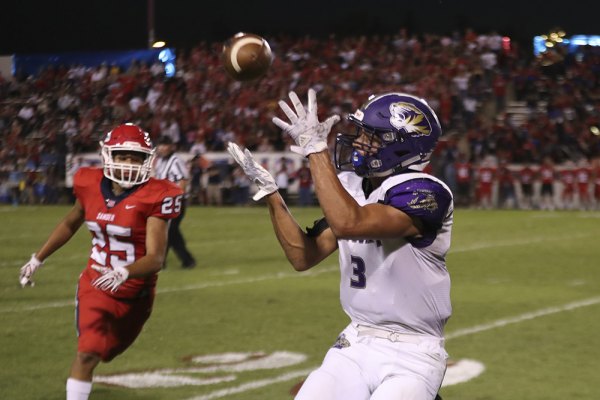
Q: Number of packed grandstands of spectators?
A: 1